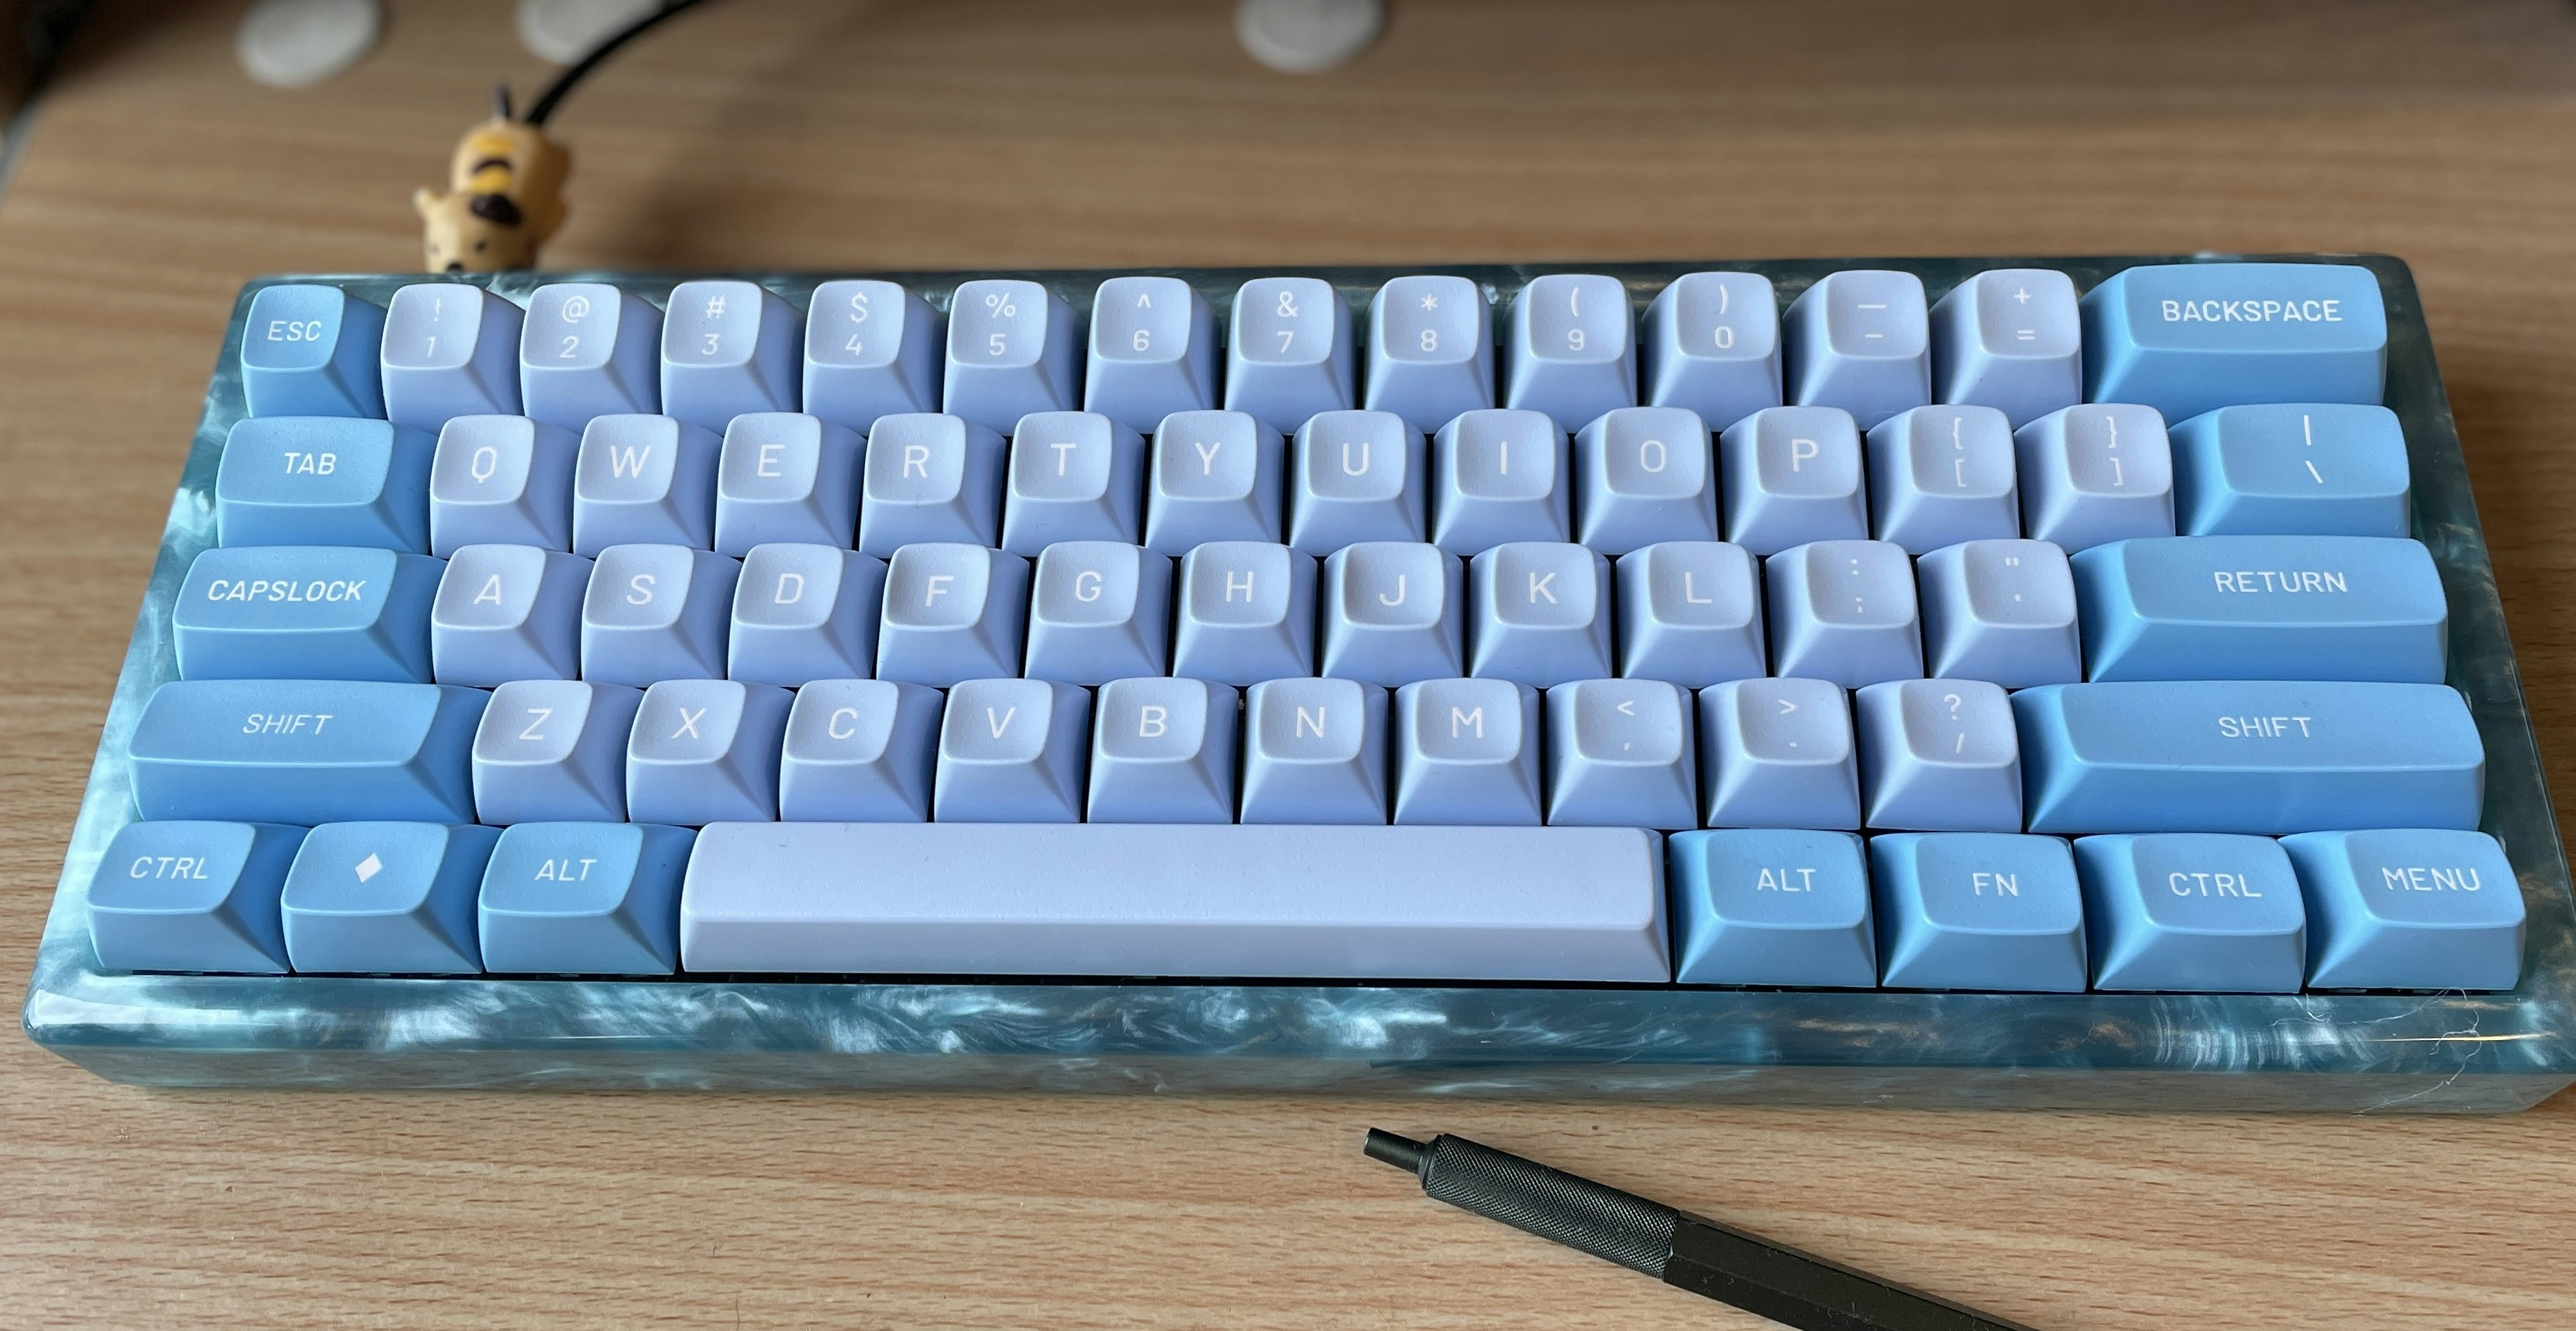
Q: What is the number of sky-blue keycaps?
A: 15